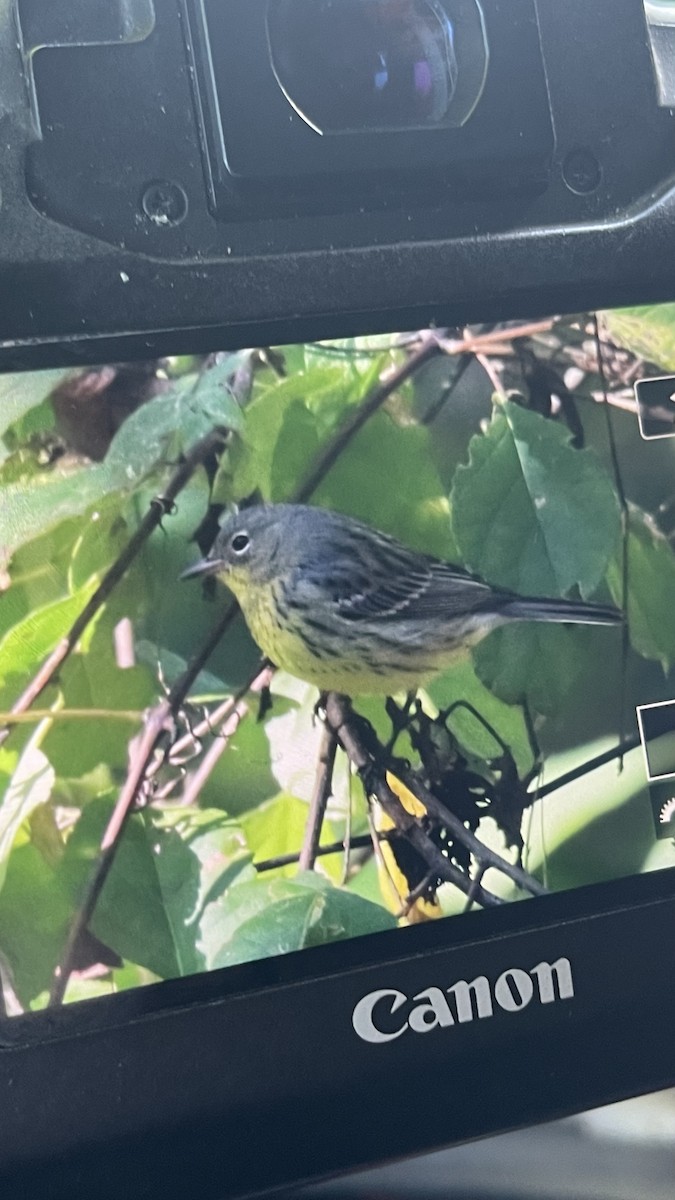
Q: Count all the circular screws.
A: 2